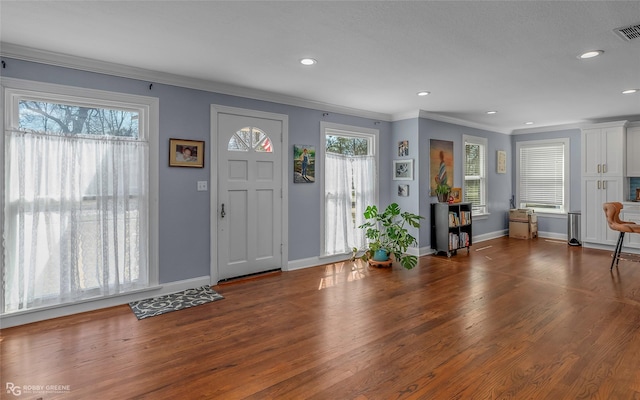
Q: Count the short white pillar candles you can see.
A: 0